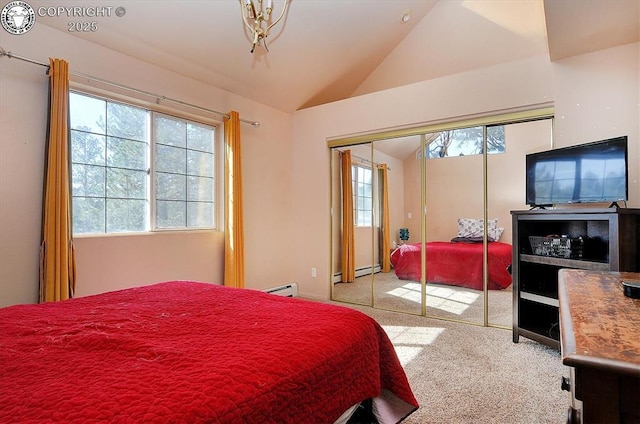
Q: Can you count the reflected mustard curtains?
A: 2